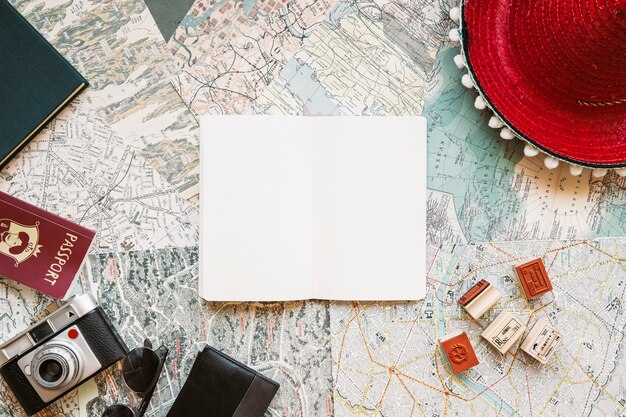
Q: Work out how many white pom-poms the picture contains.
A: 12